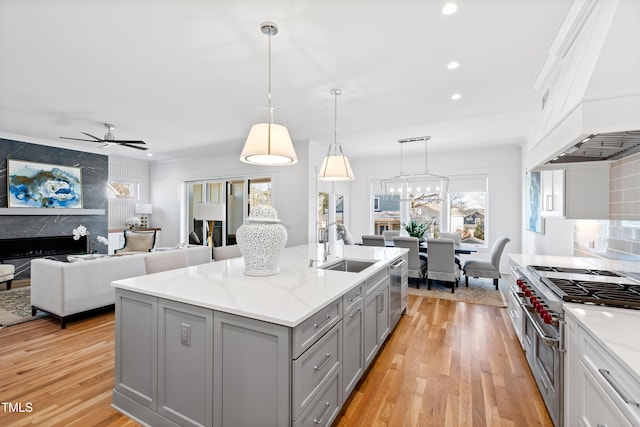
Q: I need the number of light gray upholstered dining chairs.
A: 7